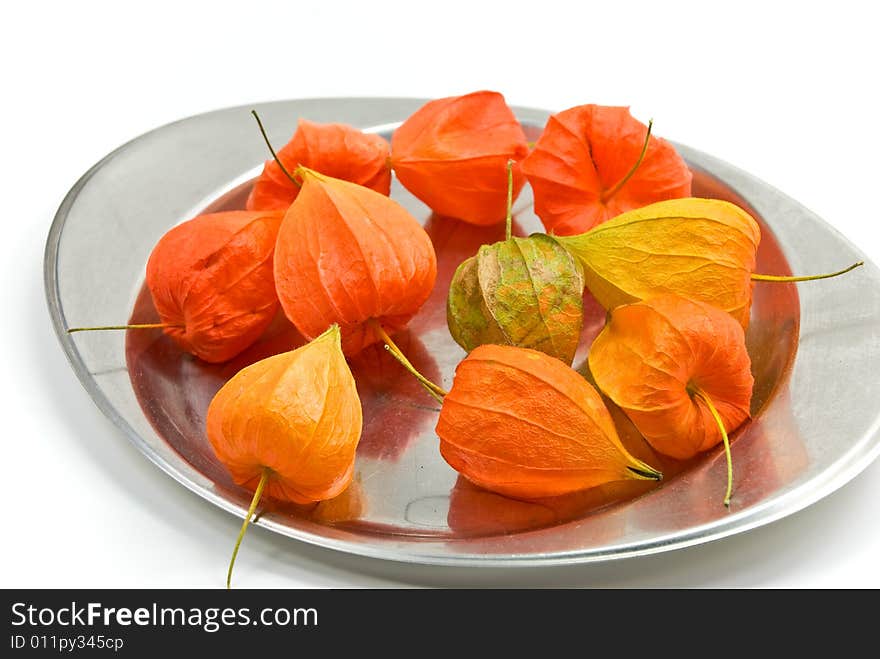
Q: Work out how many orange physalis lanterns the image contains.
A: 8